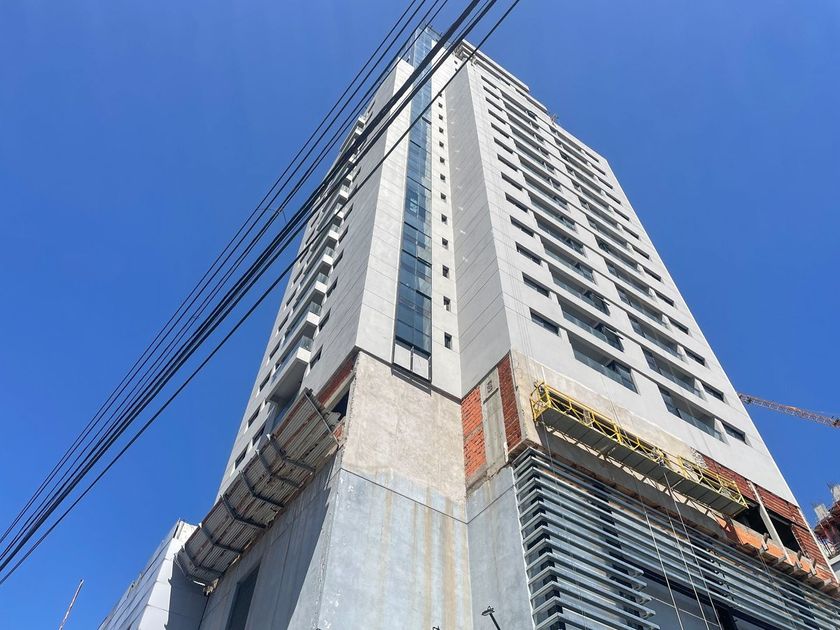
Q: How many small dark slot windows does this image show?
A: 13